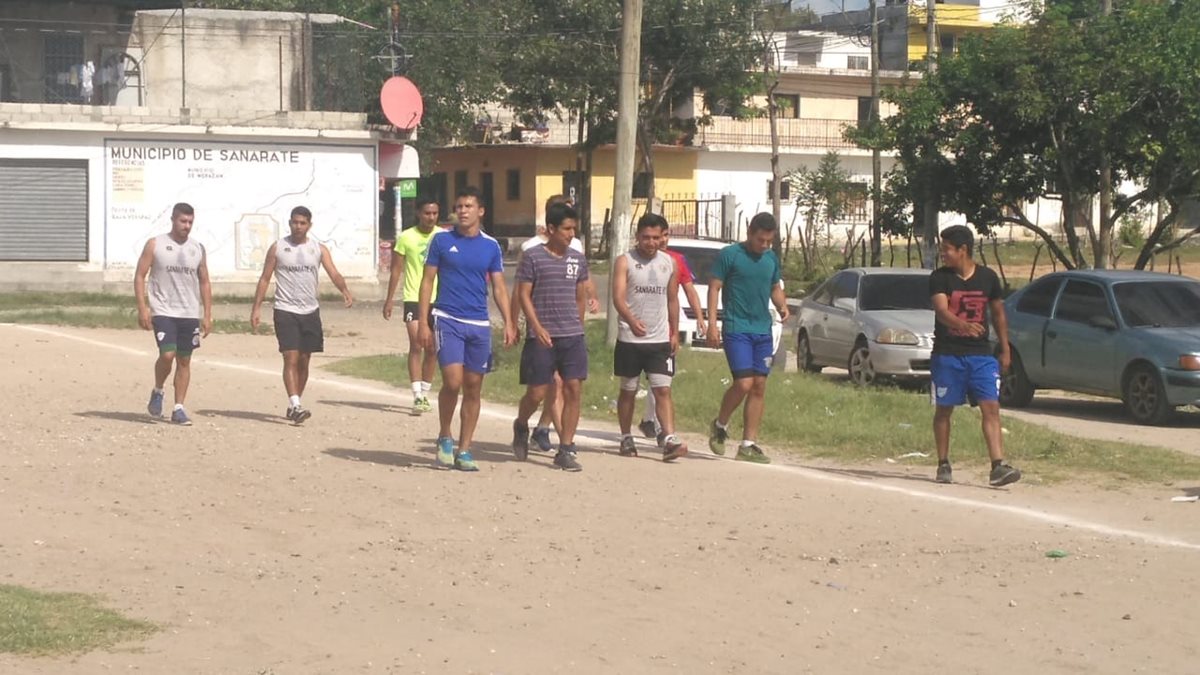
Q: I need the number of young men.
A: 10